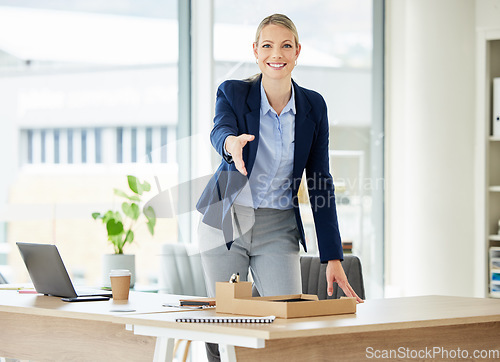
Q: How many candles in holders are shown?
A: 0